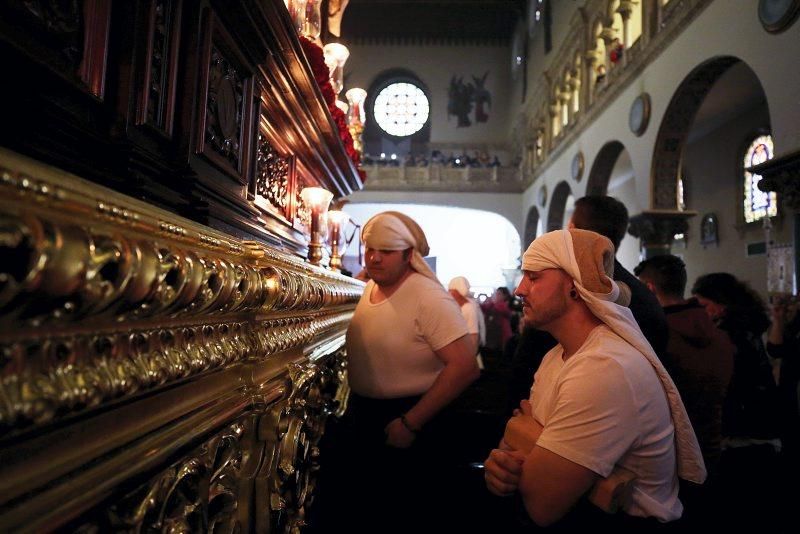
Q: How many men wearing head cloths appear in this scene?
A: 3